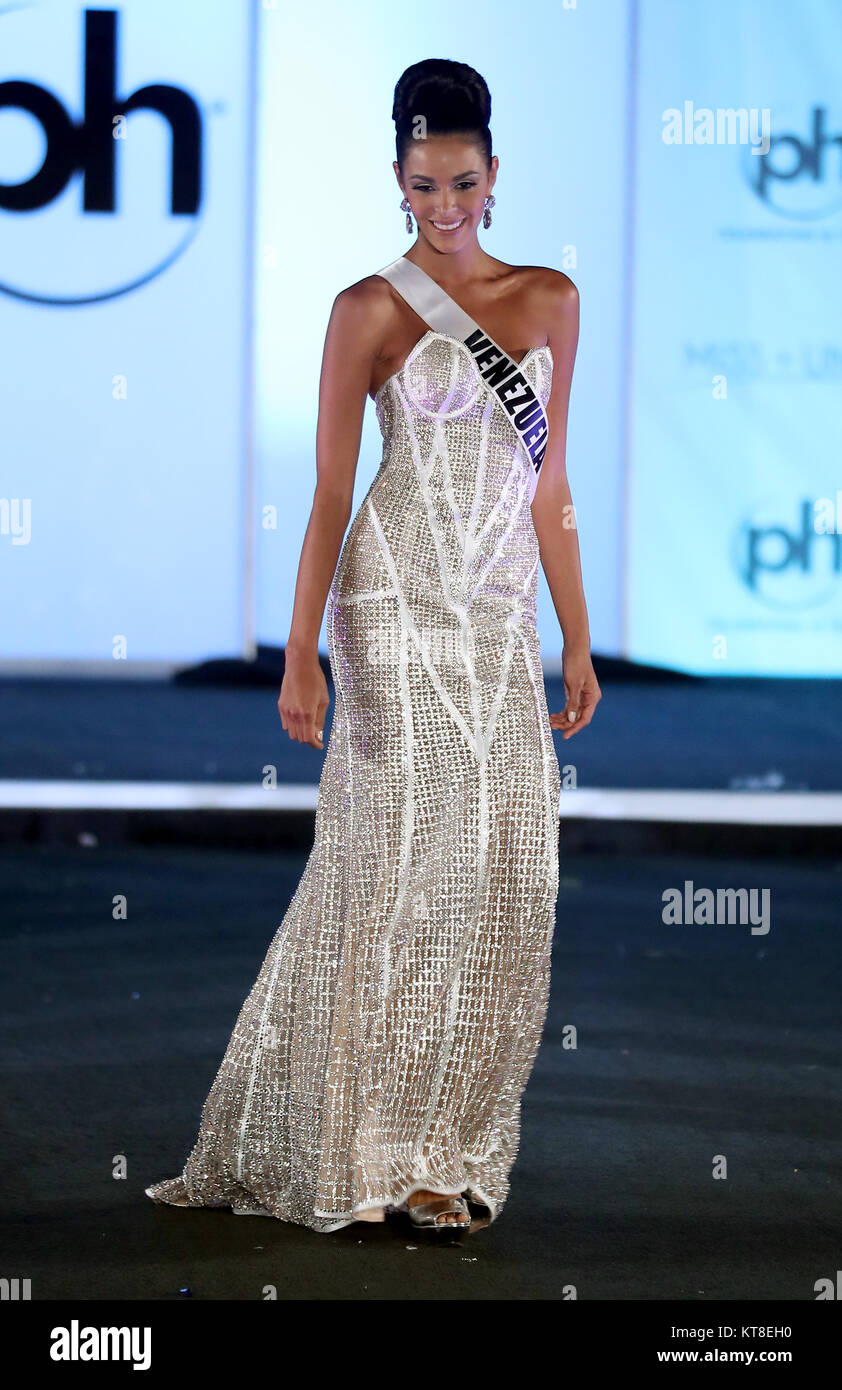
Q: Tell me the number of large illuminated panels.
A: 3